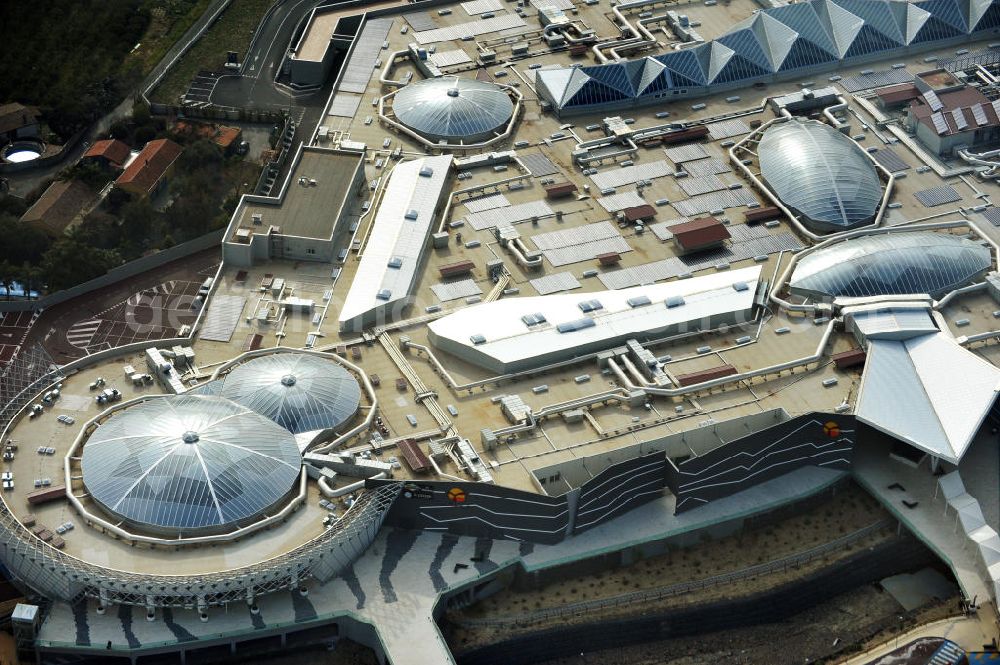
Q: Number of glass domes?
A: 5